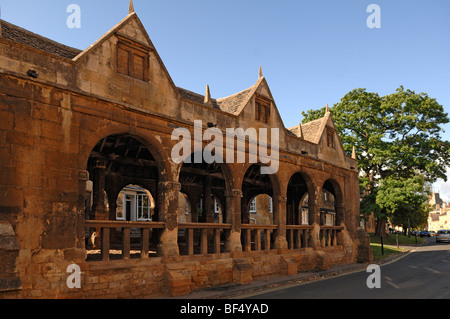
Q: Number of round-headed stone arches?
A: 5